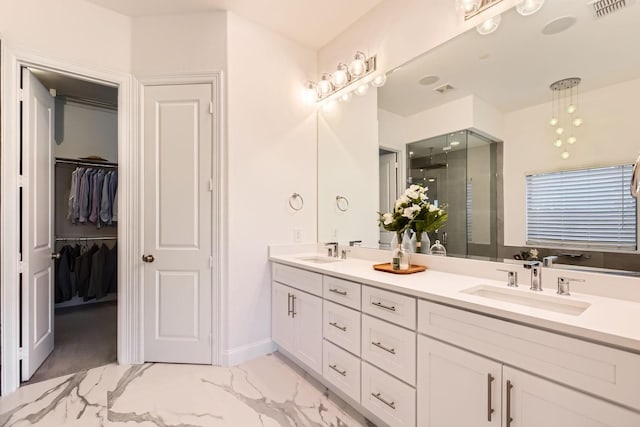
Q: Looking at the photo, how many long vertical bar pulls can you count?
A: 4